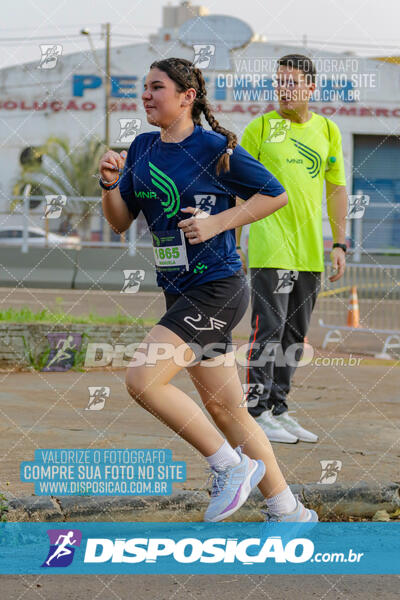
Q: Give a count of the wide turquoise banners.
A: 1